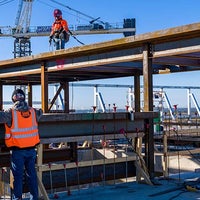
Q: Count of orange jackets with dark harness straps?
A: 1